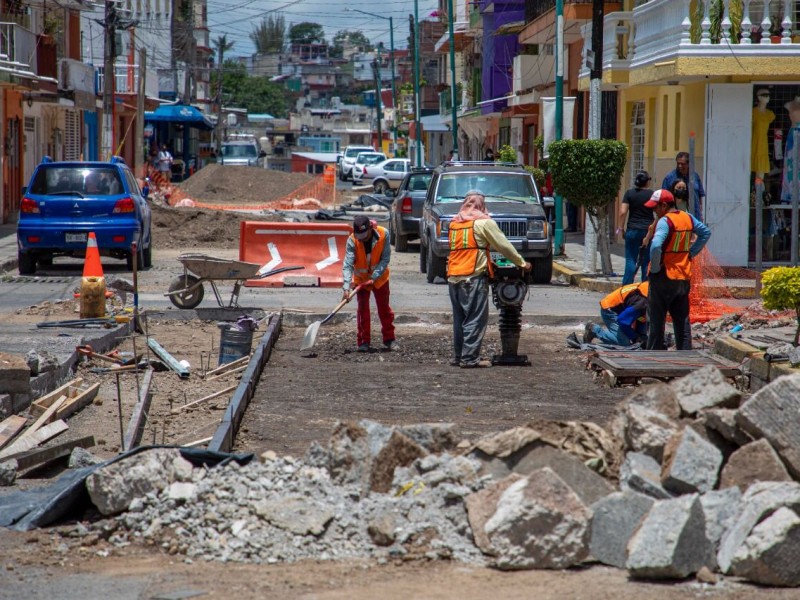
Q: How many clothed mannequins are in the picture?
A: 2